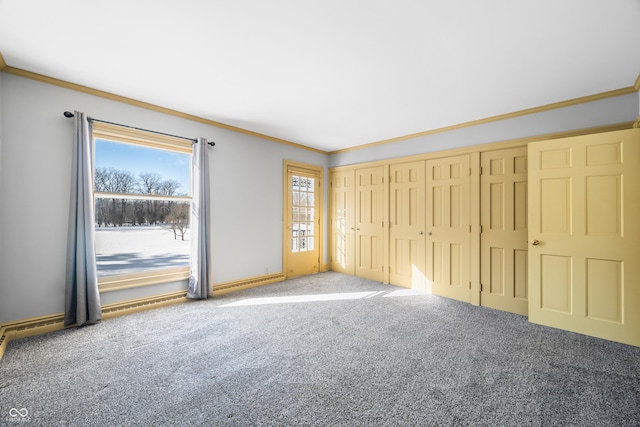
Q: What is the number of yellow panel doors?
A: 6